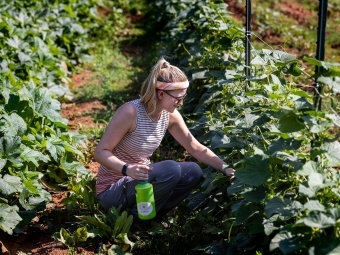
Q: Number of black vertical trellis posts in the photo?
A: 2